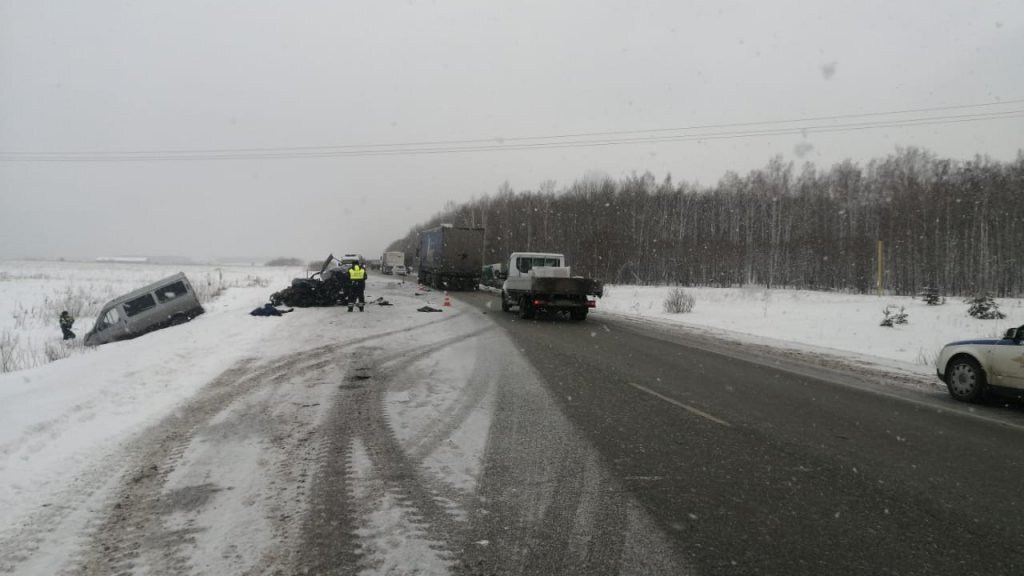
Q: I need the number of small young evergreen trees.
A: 4